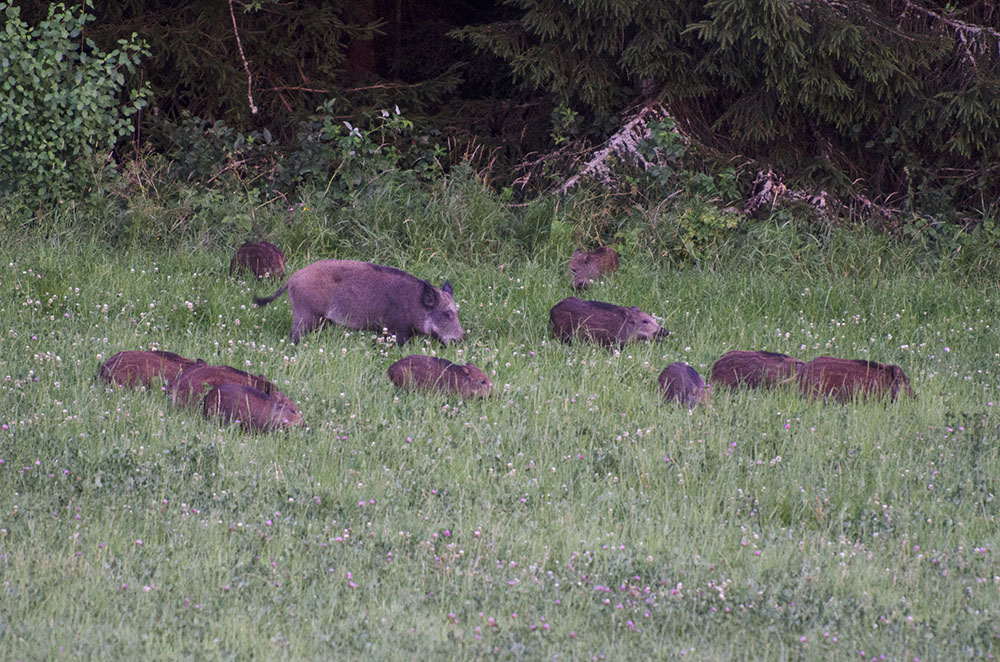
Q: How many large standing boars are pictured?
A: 1